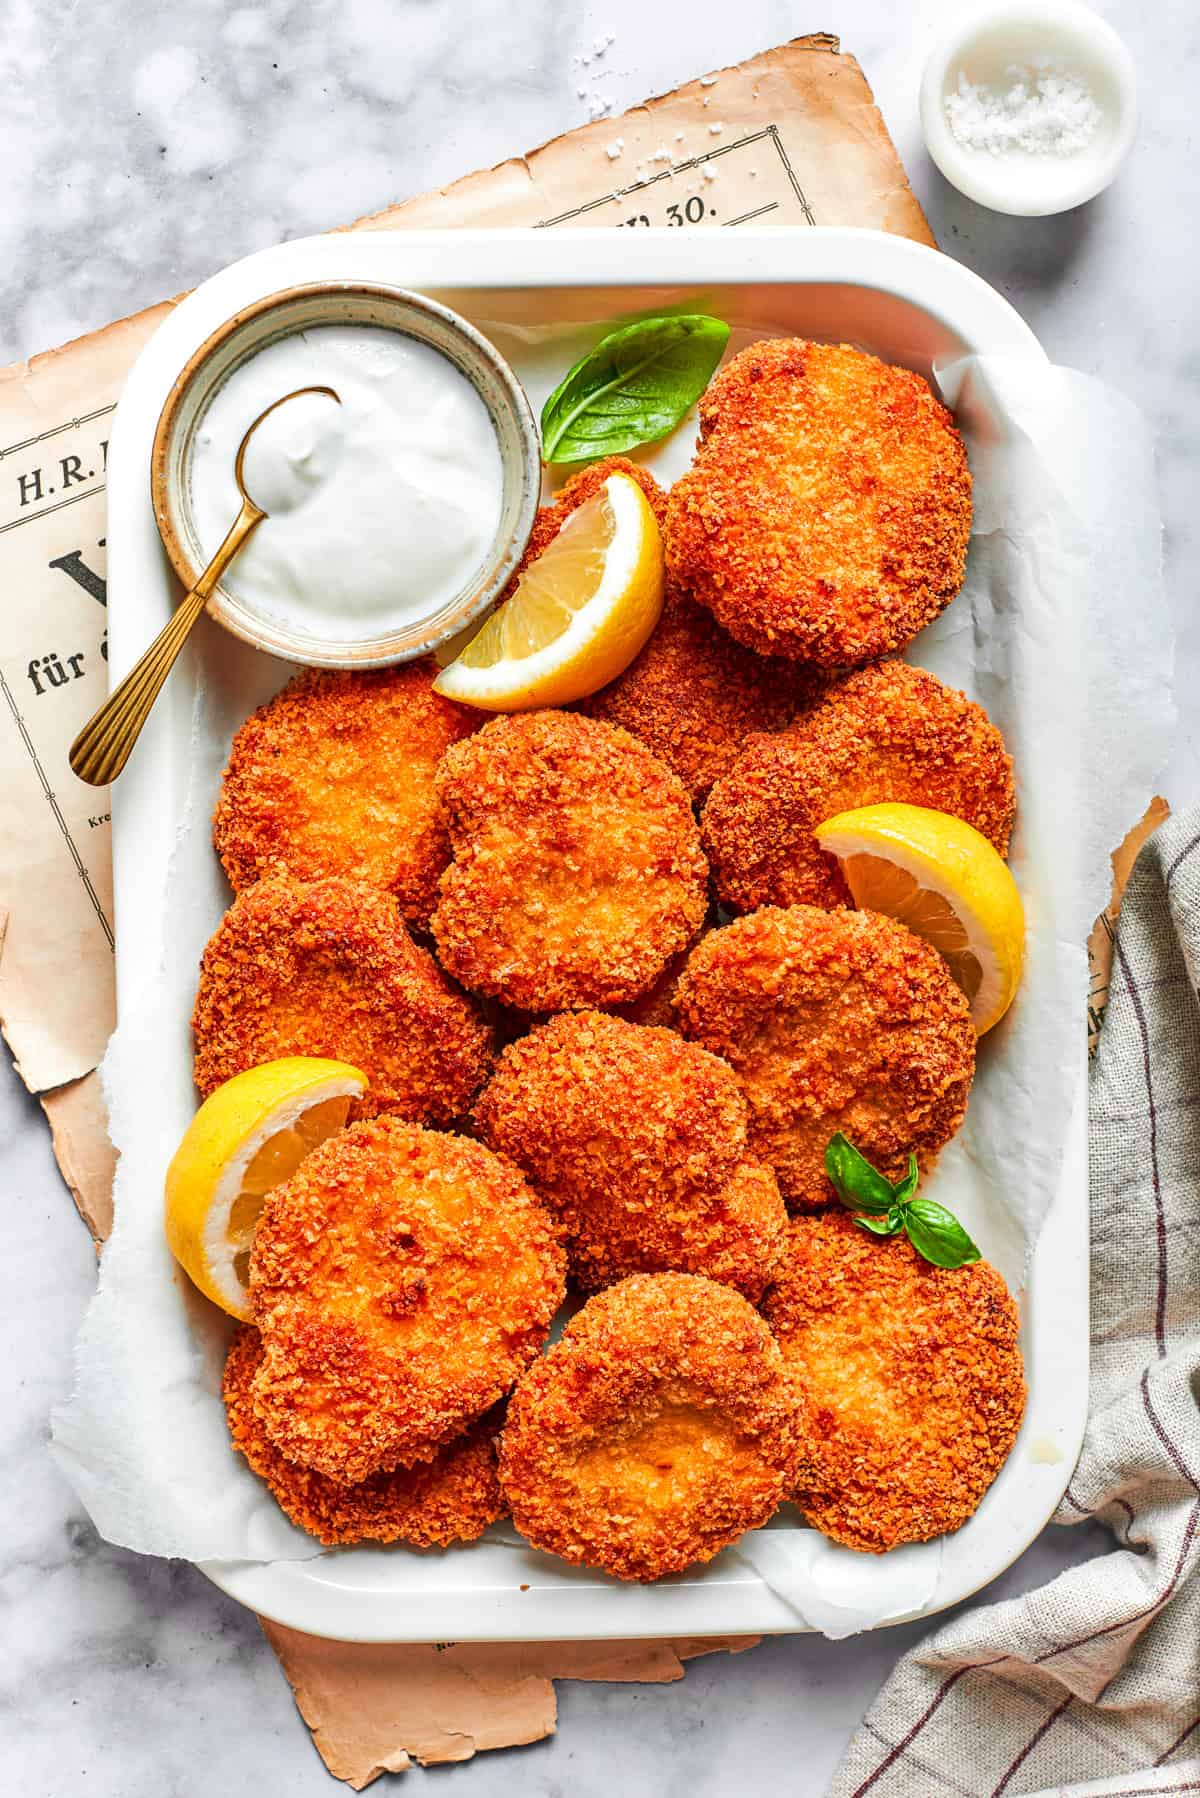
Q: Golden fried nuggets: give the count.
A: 12